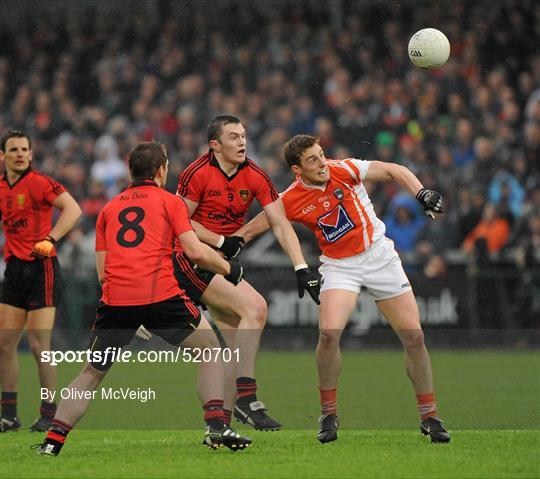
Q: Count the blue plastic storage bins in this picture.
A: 0